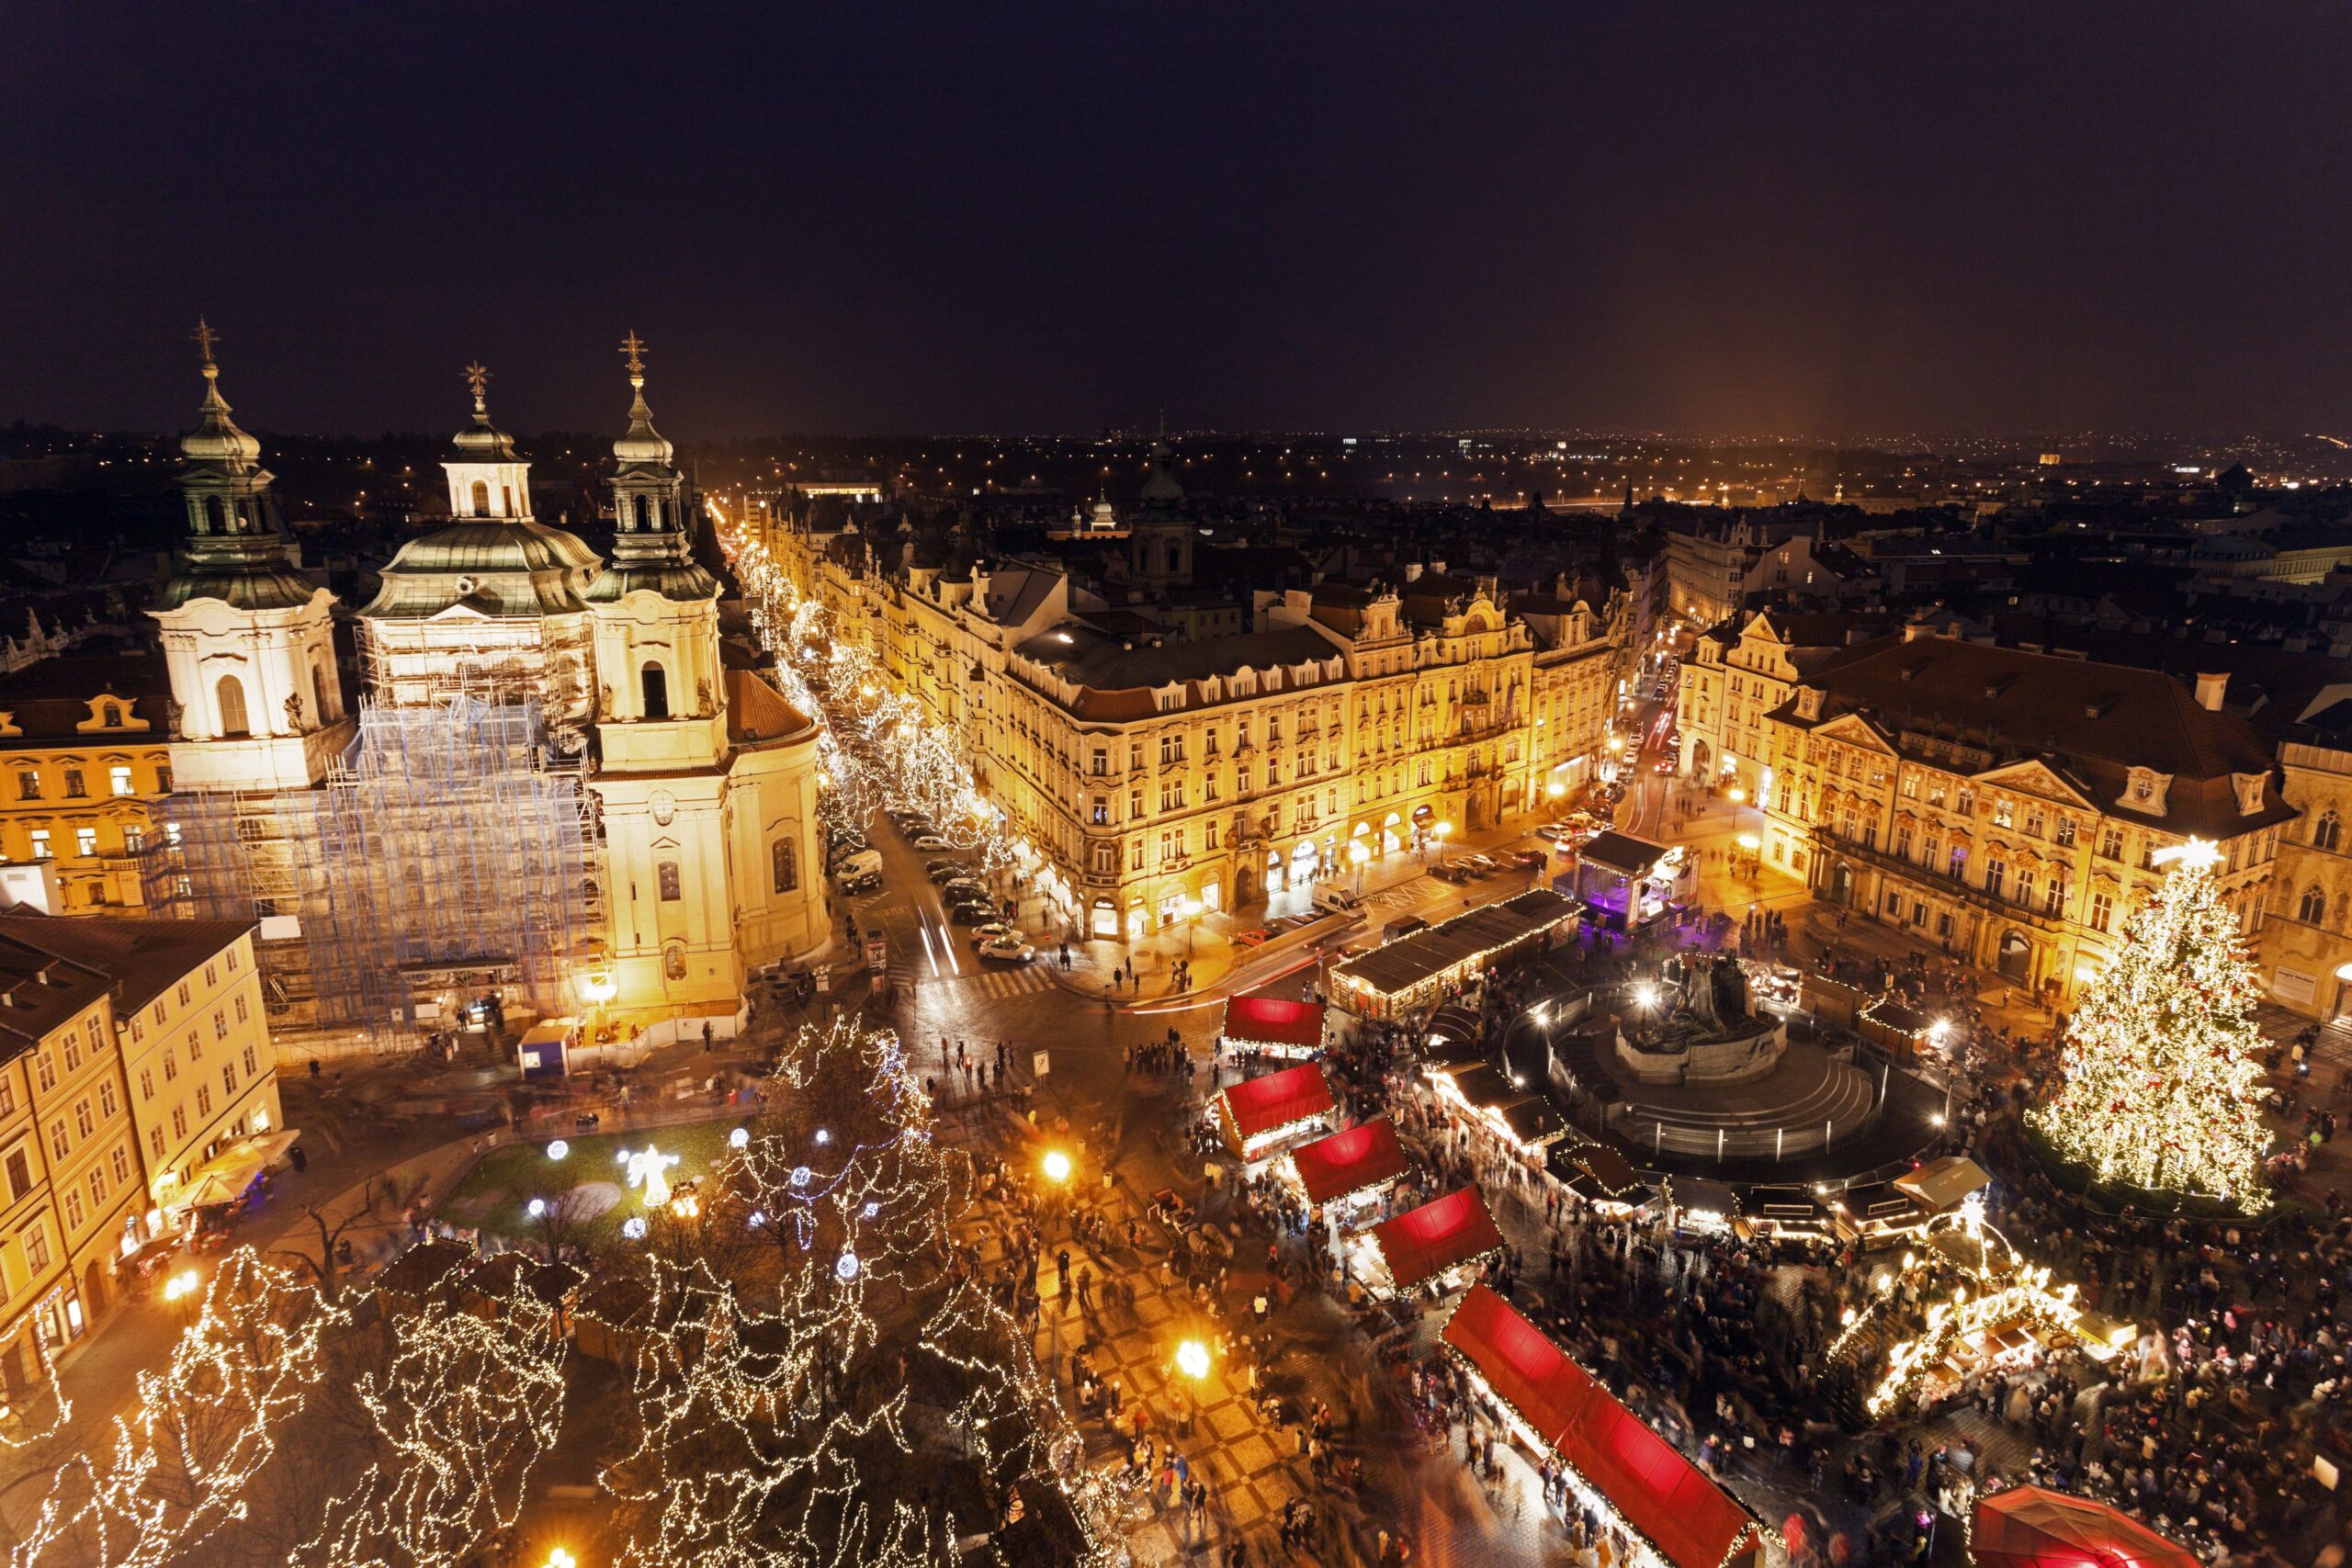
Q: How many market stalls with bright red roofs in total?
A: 6